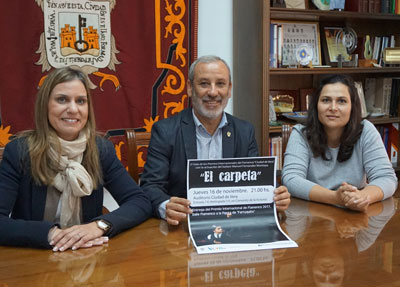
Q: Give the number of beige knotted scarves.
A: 1